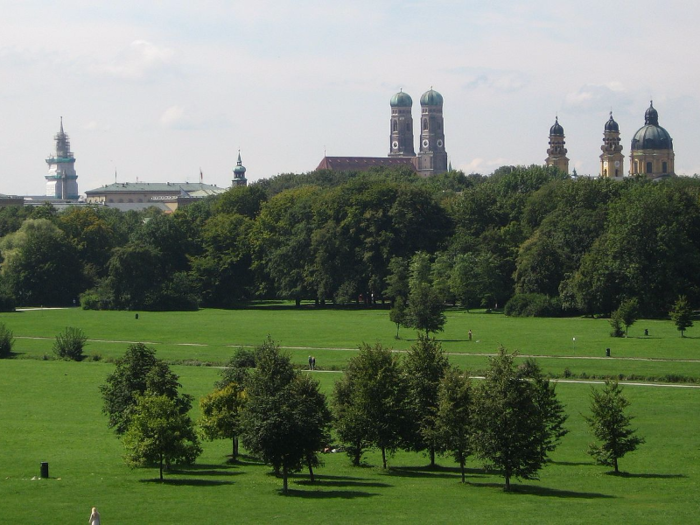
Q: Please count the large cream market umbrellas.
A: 0